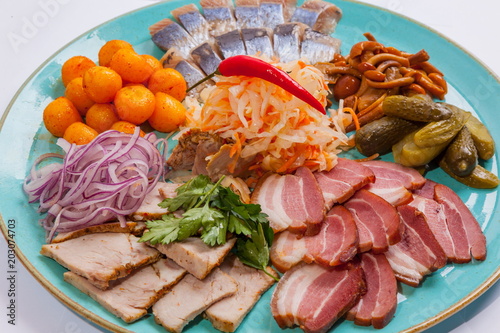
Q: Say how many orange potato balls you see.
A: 13